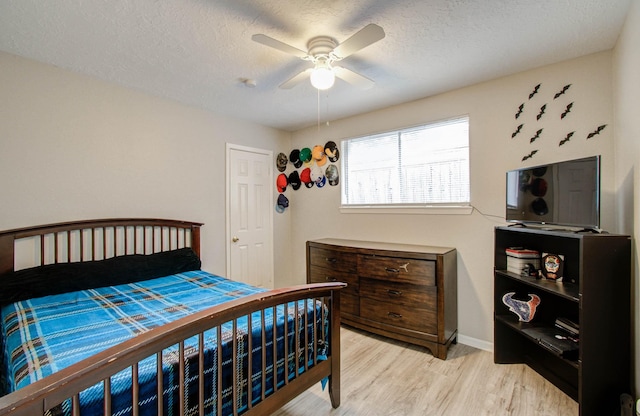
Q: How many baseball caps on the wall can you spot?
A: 11